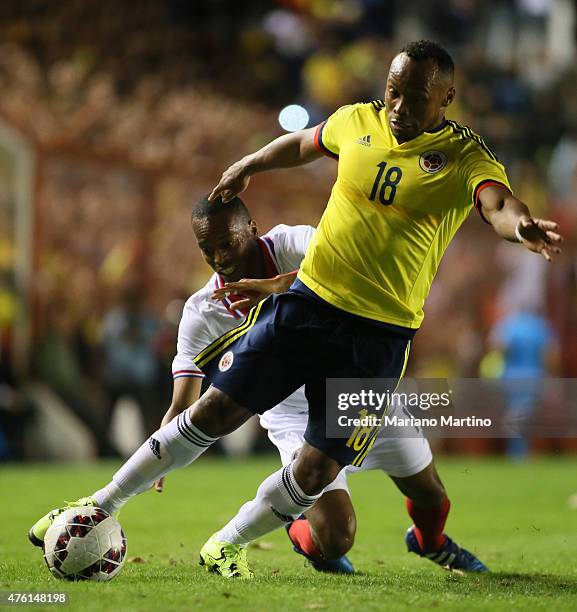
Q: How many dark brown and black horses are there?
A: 0